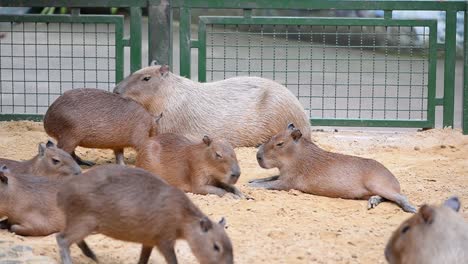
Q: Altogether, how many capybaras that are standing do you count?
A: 2